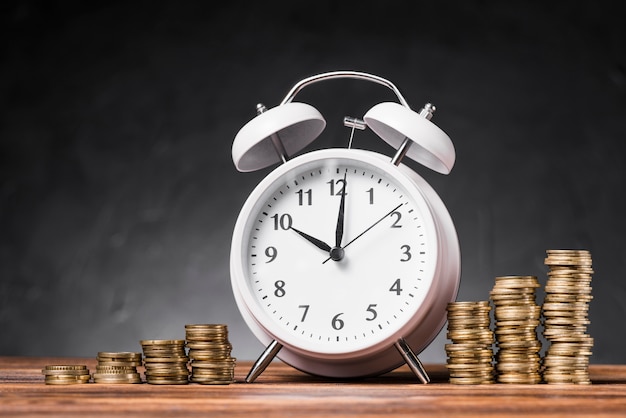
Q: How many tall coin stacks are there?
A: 3